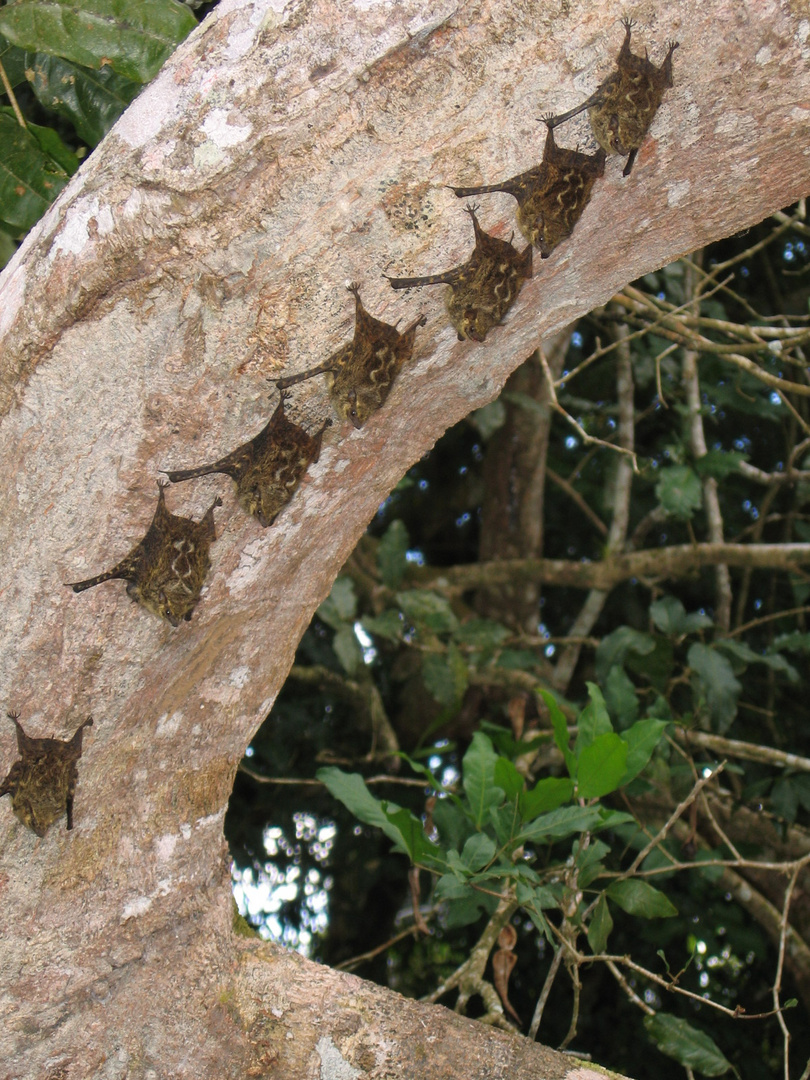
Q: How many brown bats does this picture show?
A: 7